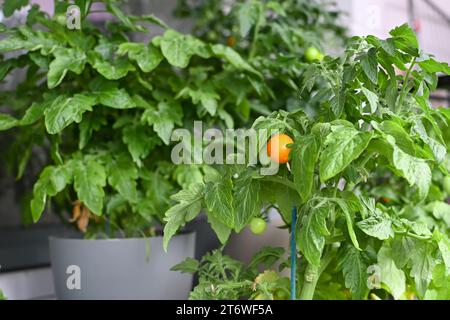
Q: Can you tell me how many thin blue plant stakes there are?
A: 1